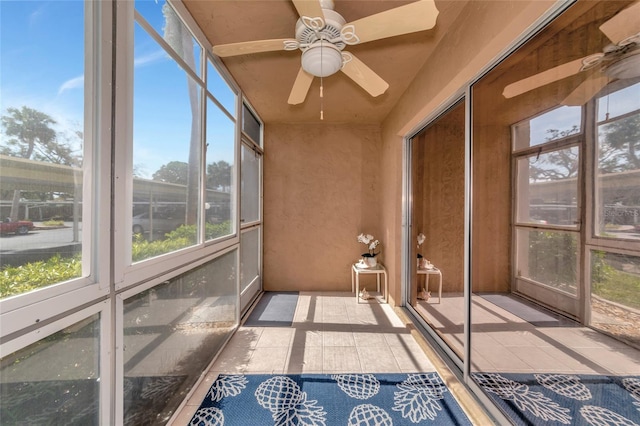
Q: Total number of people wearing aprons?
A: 0